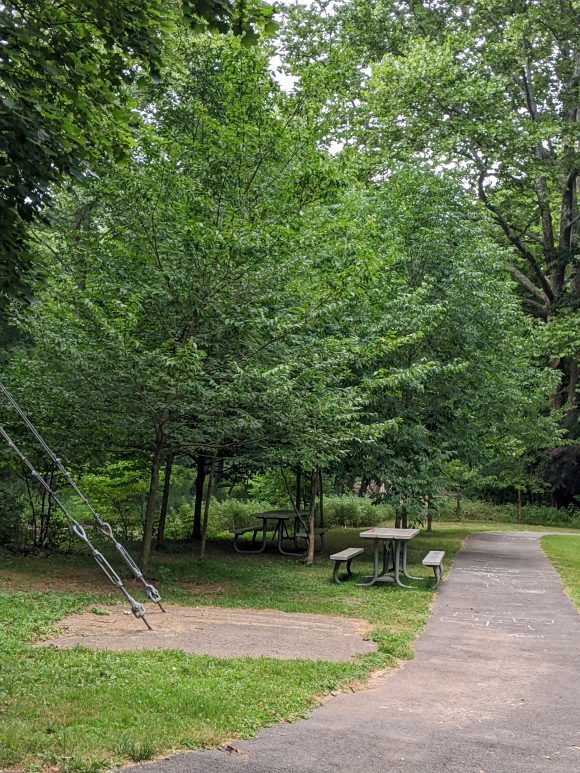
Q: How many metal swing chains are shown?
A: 2